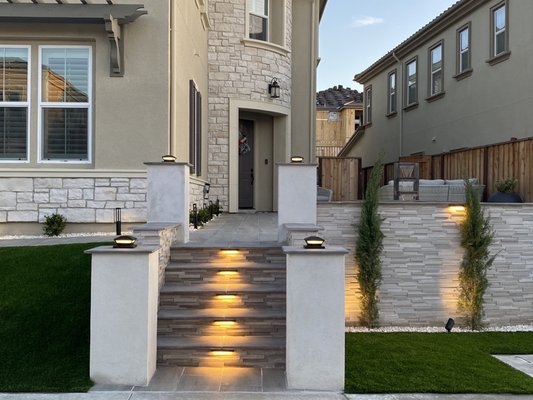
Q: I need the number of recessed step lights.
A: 5